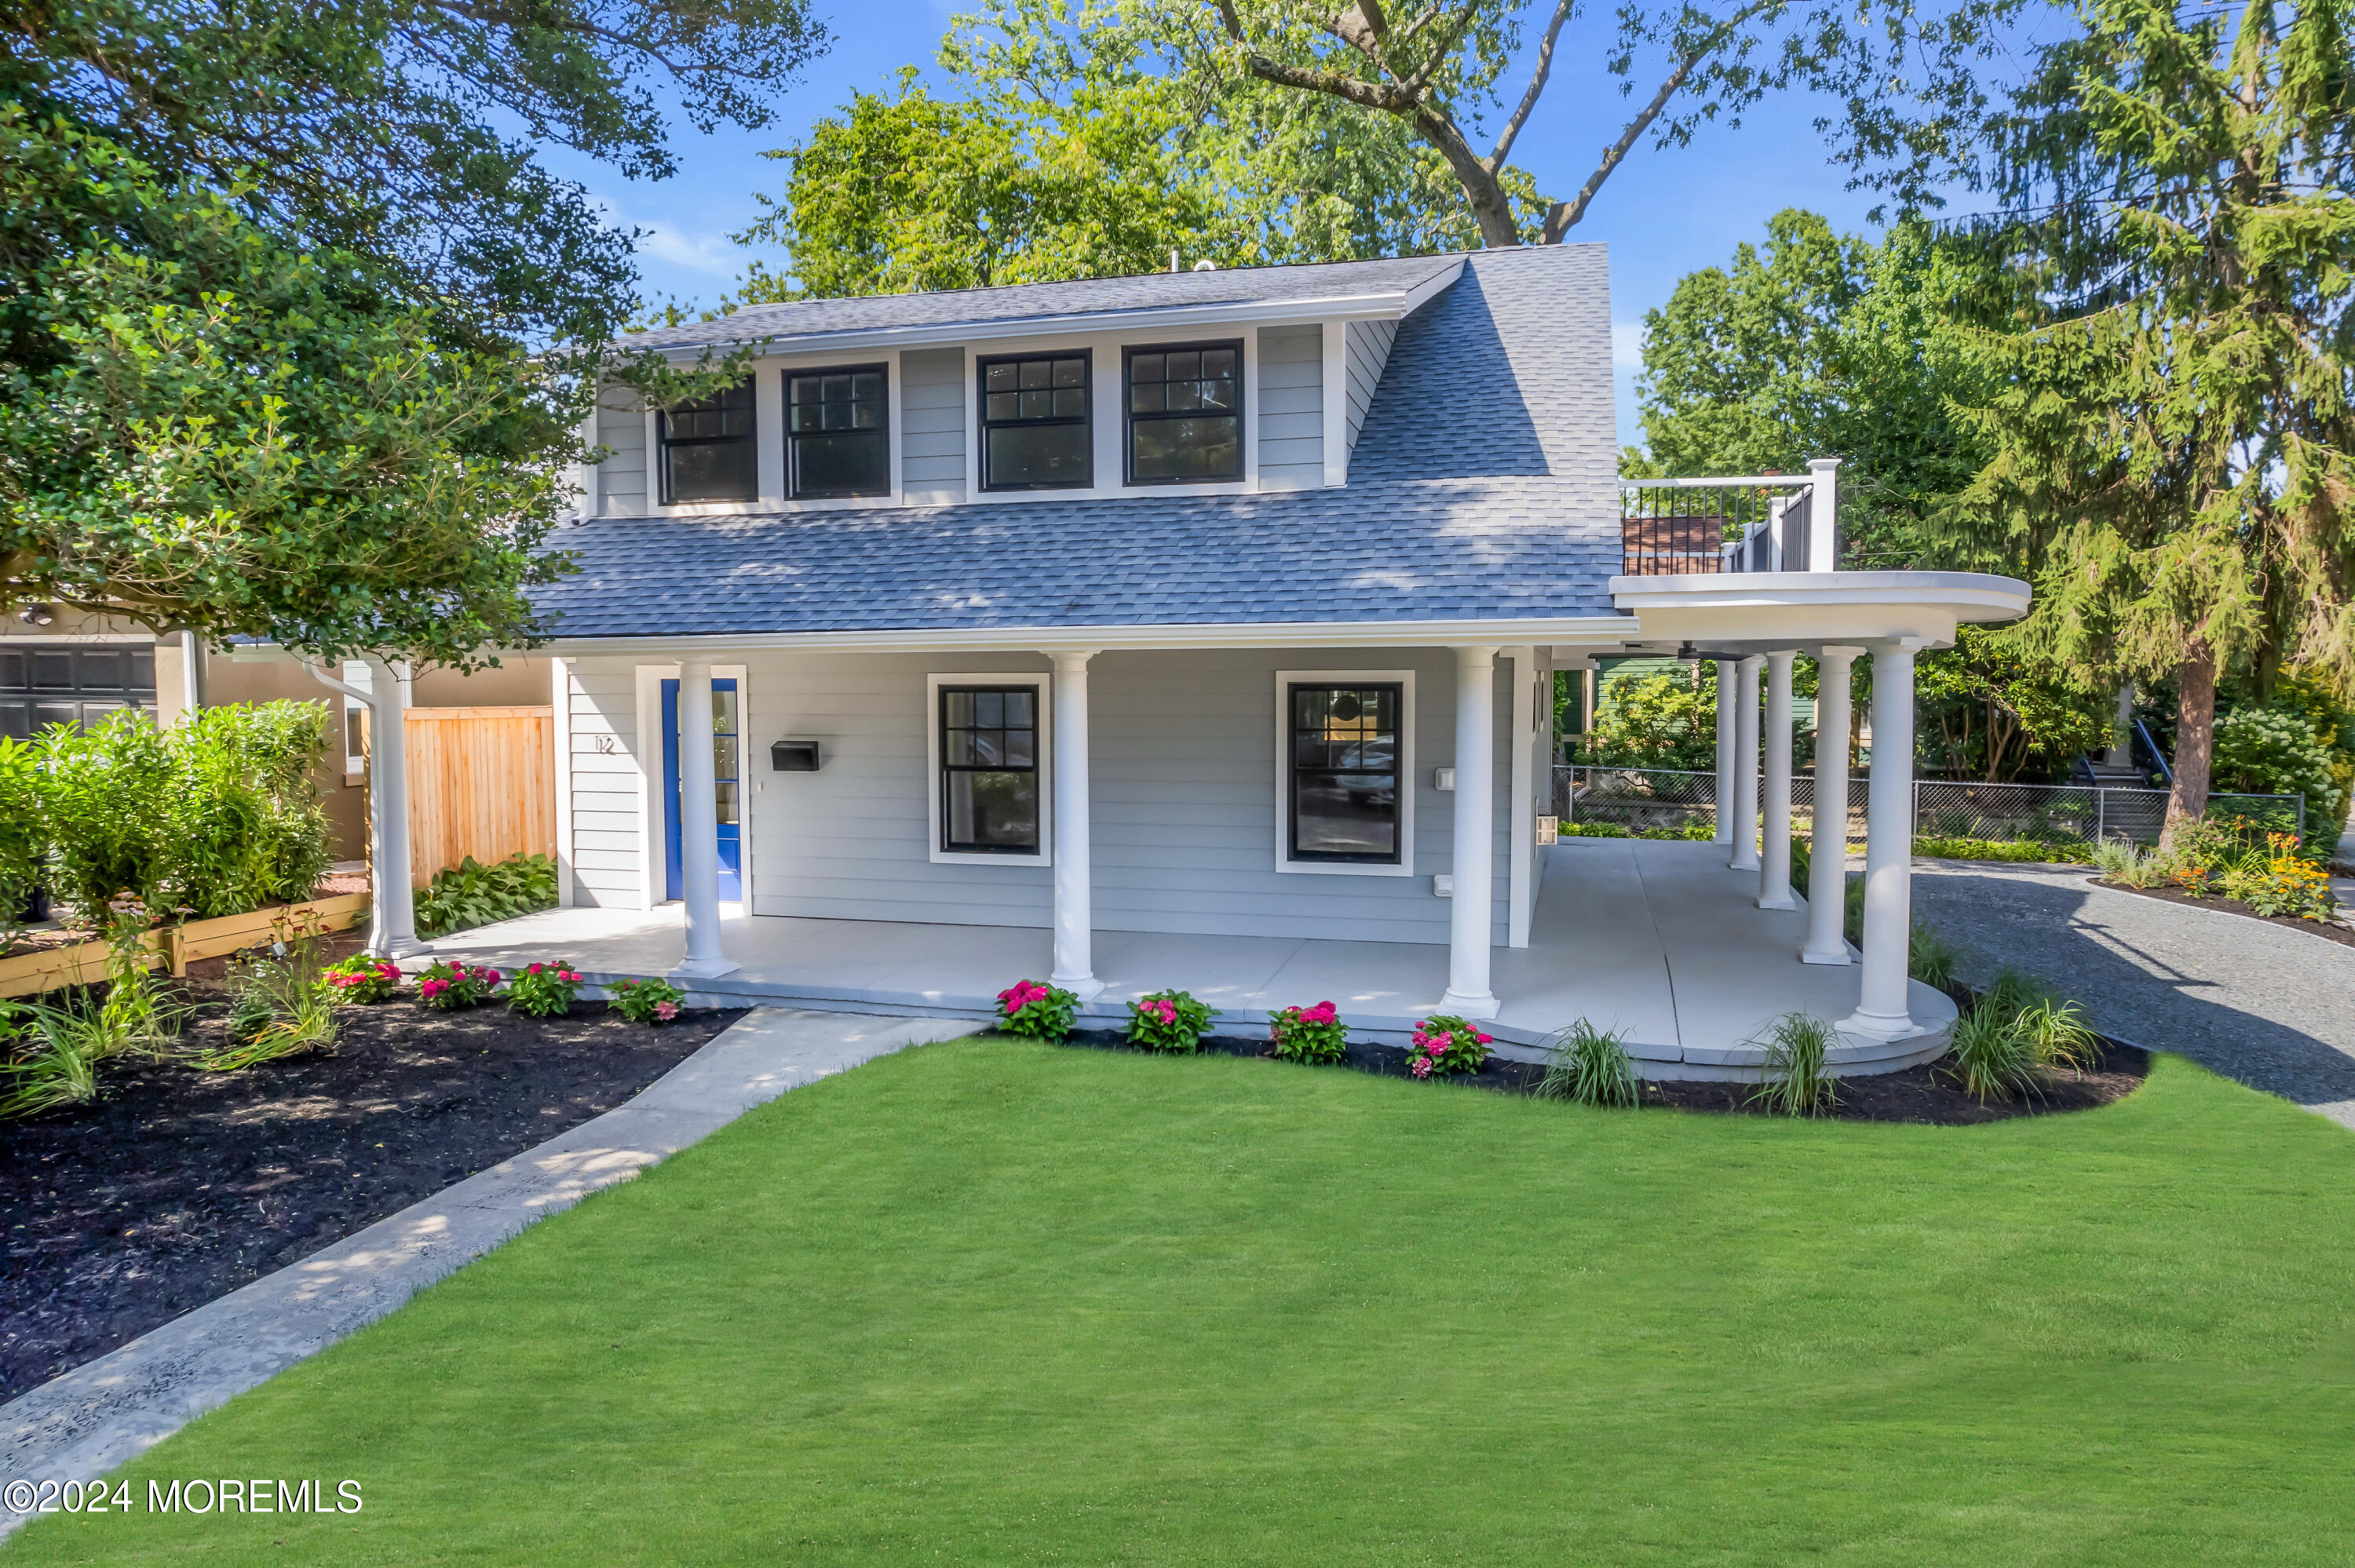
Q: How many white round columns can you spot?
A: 9